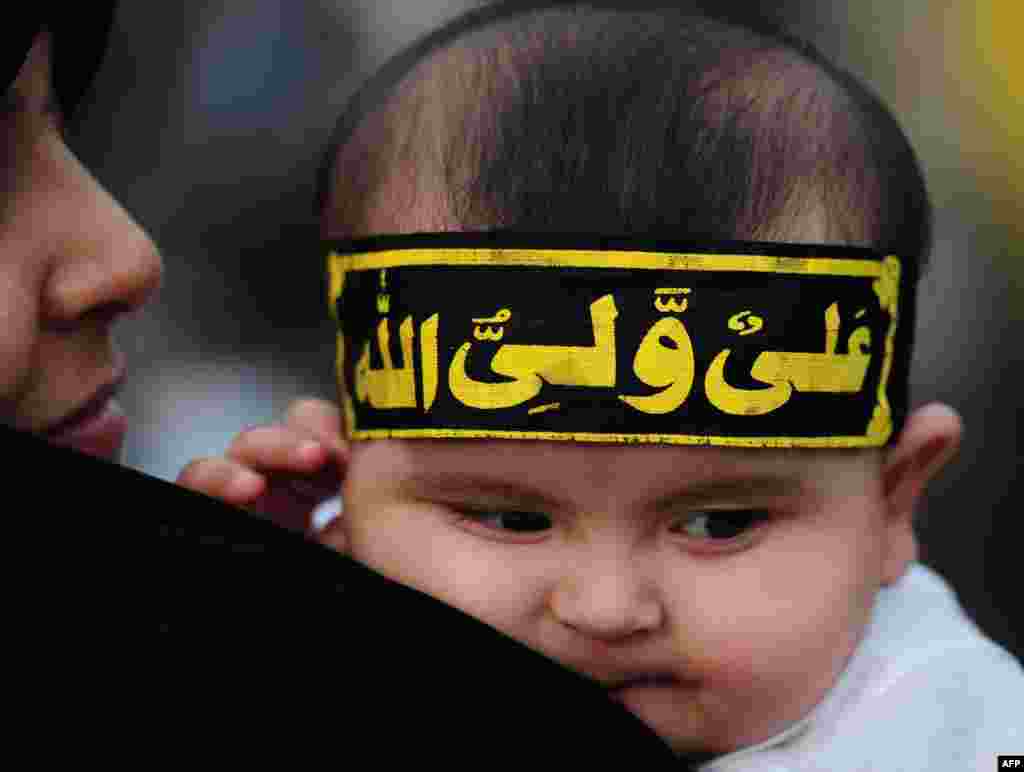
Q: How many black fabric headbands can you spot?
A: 1